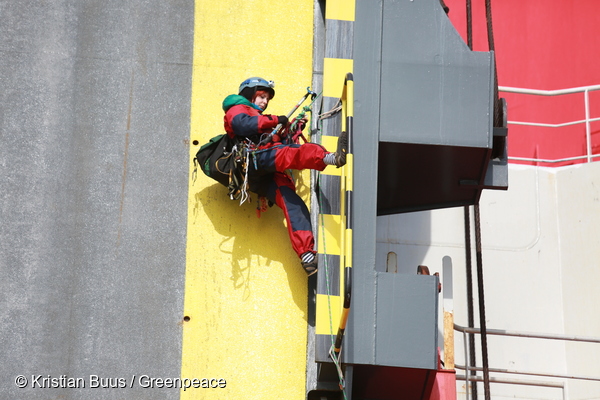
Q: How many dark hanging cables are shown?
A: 2